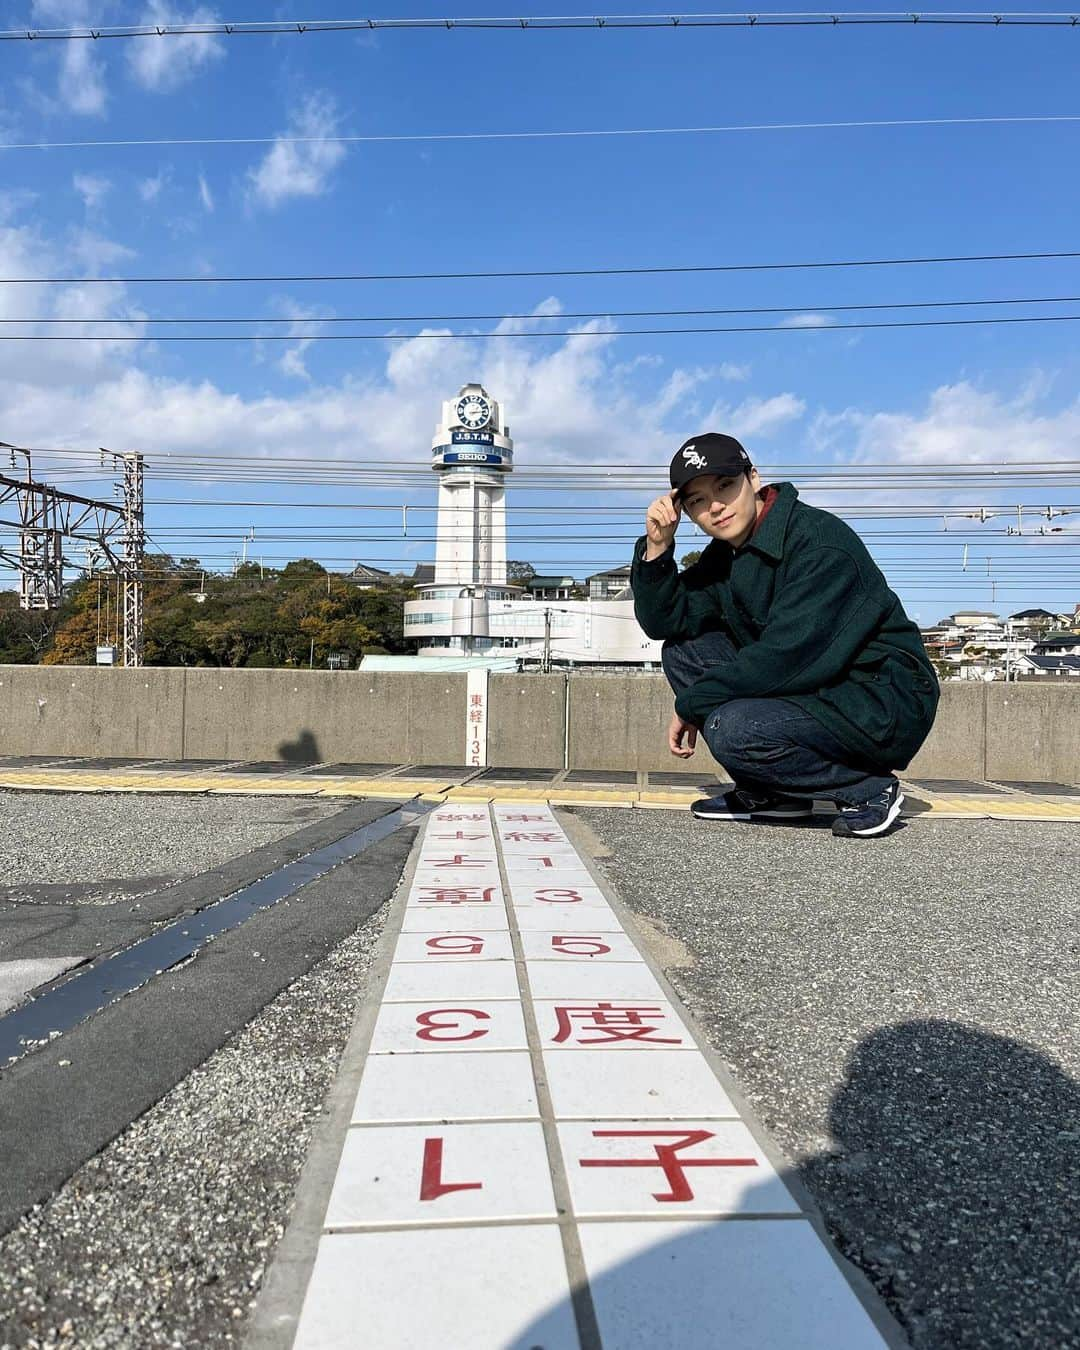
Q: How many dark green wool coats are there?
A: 1